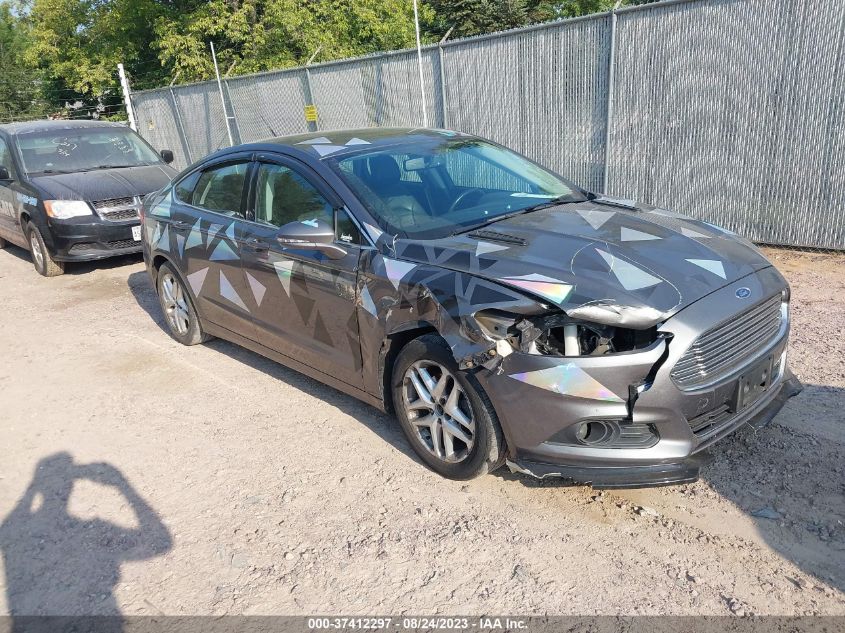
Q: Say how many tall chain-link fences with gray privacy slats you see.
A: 1